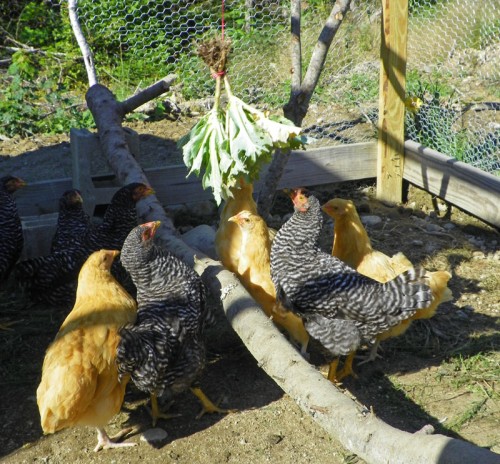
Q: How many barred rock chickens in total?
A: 5